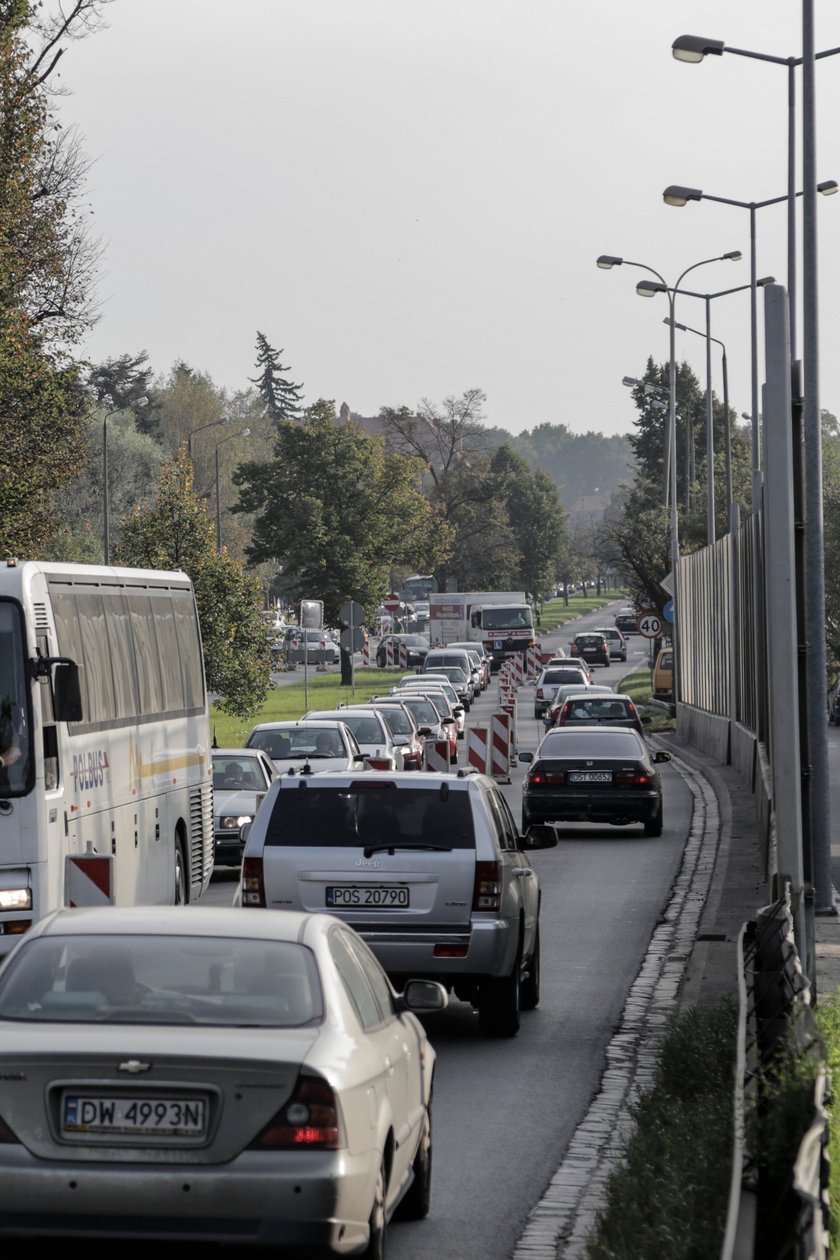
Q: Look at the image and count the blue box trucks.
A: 0